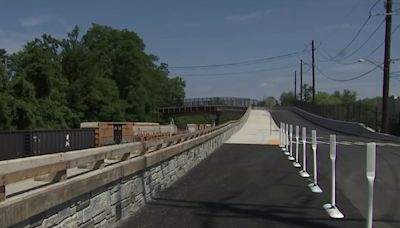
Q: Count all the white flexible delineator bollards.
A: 9